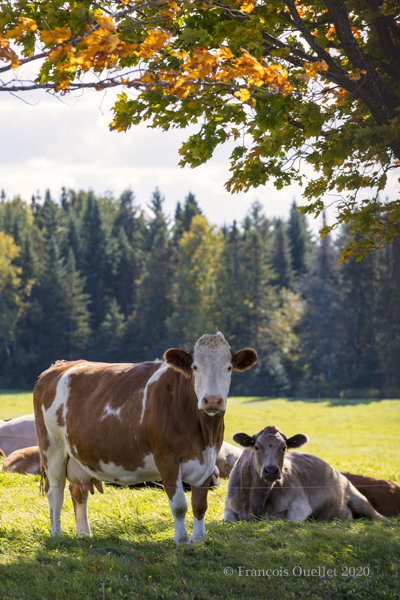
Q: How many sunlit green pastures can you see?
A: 1